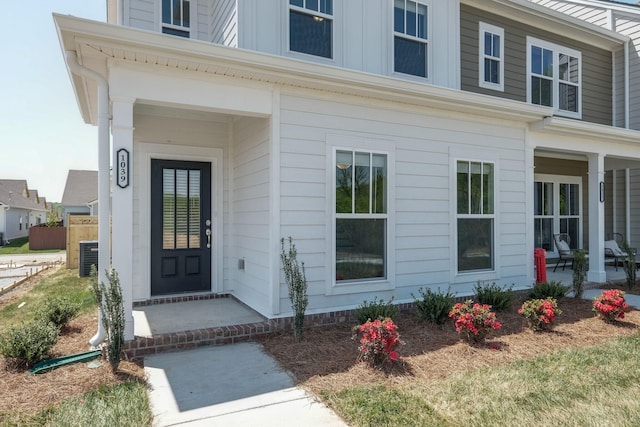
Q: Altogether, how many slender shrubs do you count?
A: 4